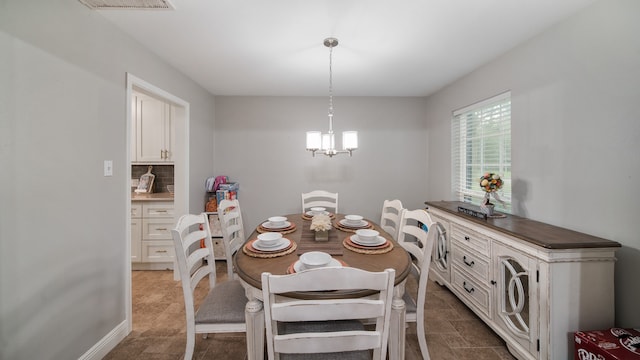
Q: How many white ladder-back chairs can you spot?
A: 6